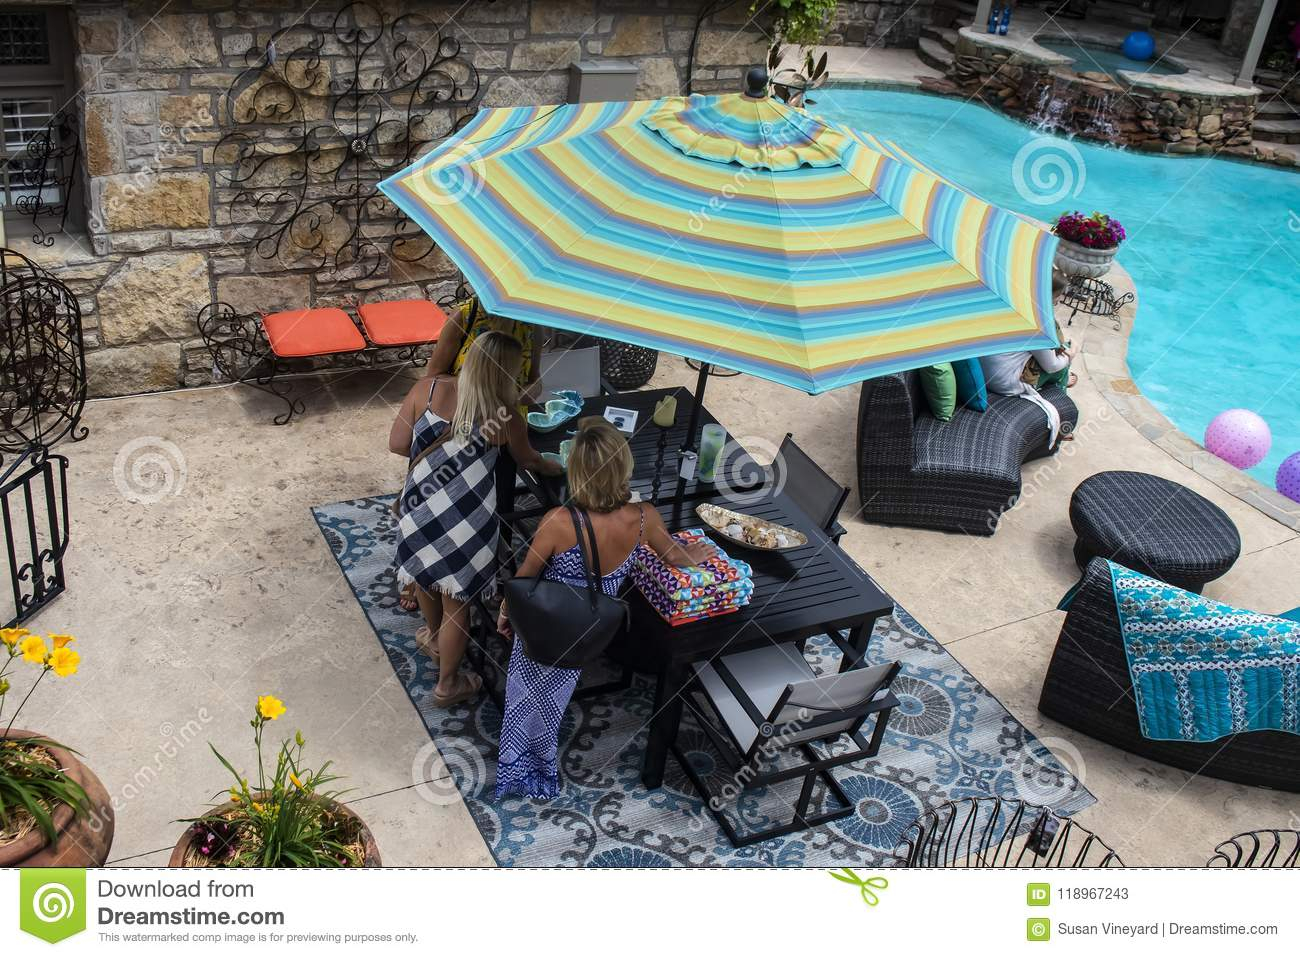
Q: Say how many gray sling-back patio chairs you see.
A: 3